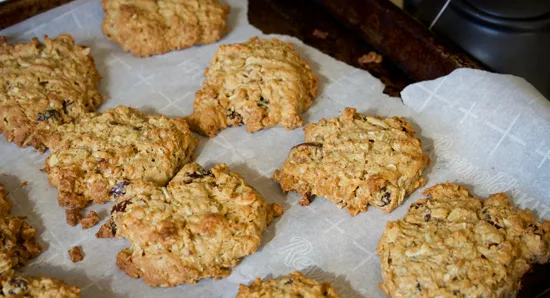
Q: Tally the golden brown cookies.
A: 10